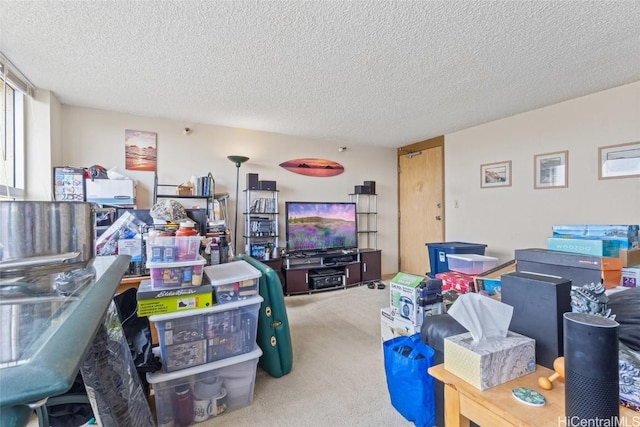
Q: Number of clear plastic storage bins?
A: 6